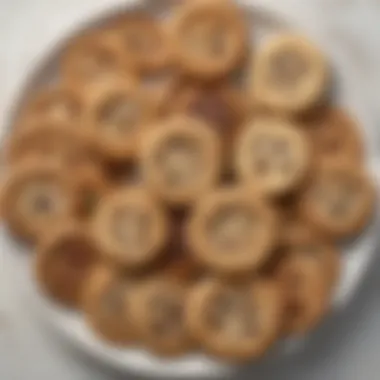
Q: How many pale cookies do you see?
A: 2